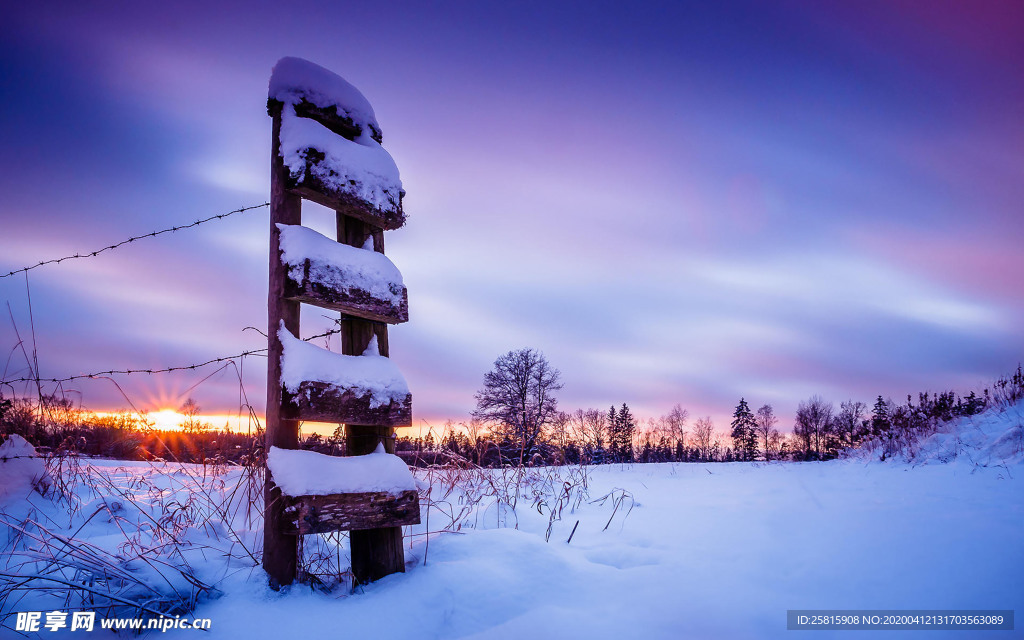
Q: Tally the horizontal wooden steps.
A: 5